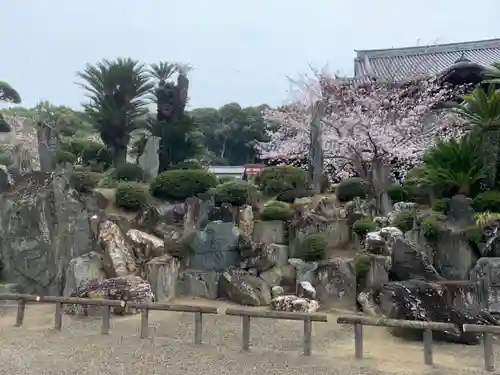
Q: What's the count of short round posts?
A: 10